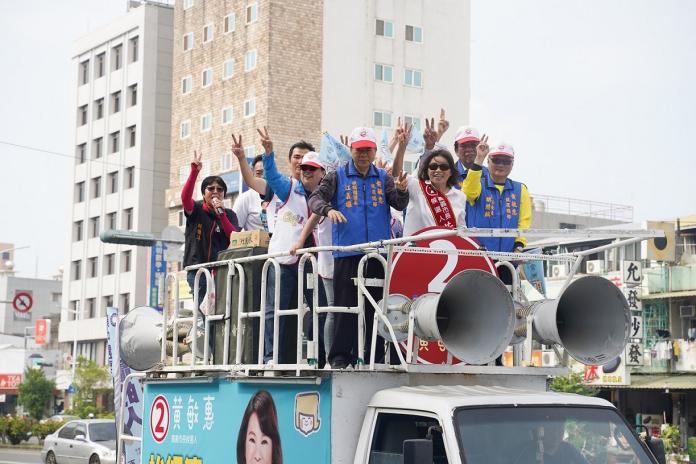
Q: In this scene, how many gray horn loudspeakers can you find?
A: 3